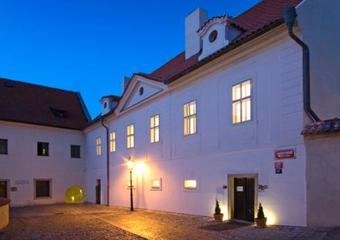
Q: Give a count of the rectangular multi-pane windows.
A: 6